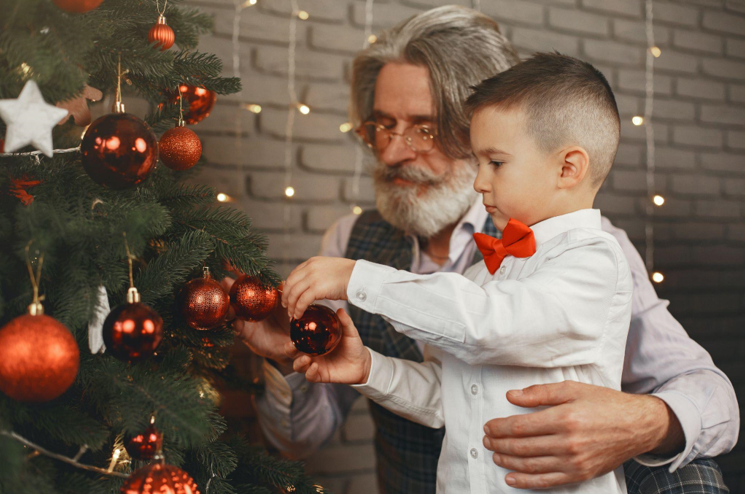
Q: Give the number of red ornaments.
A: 12